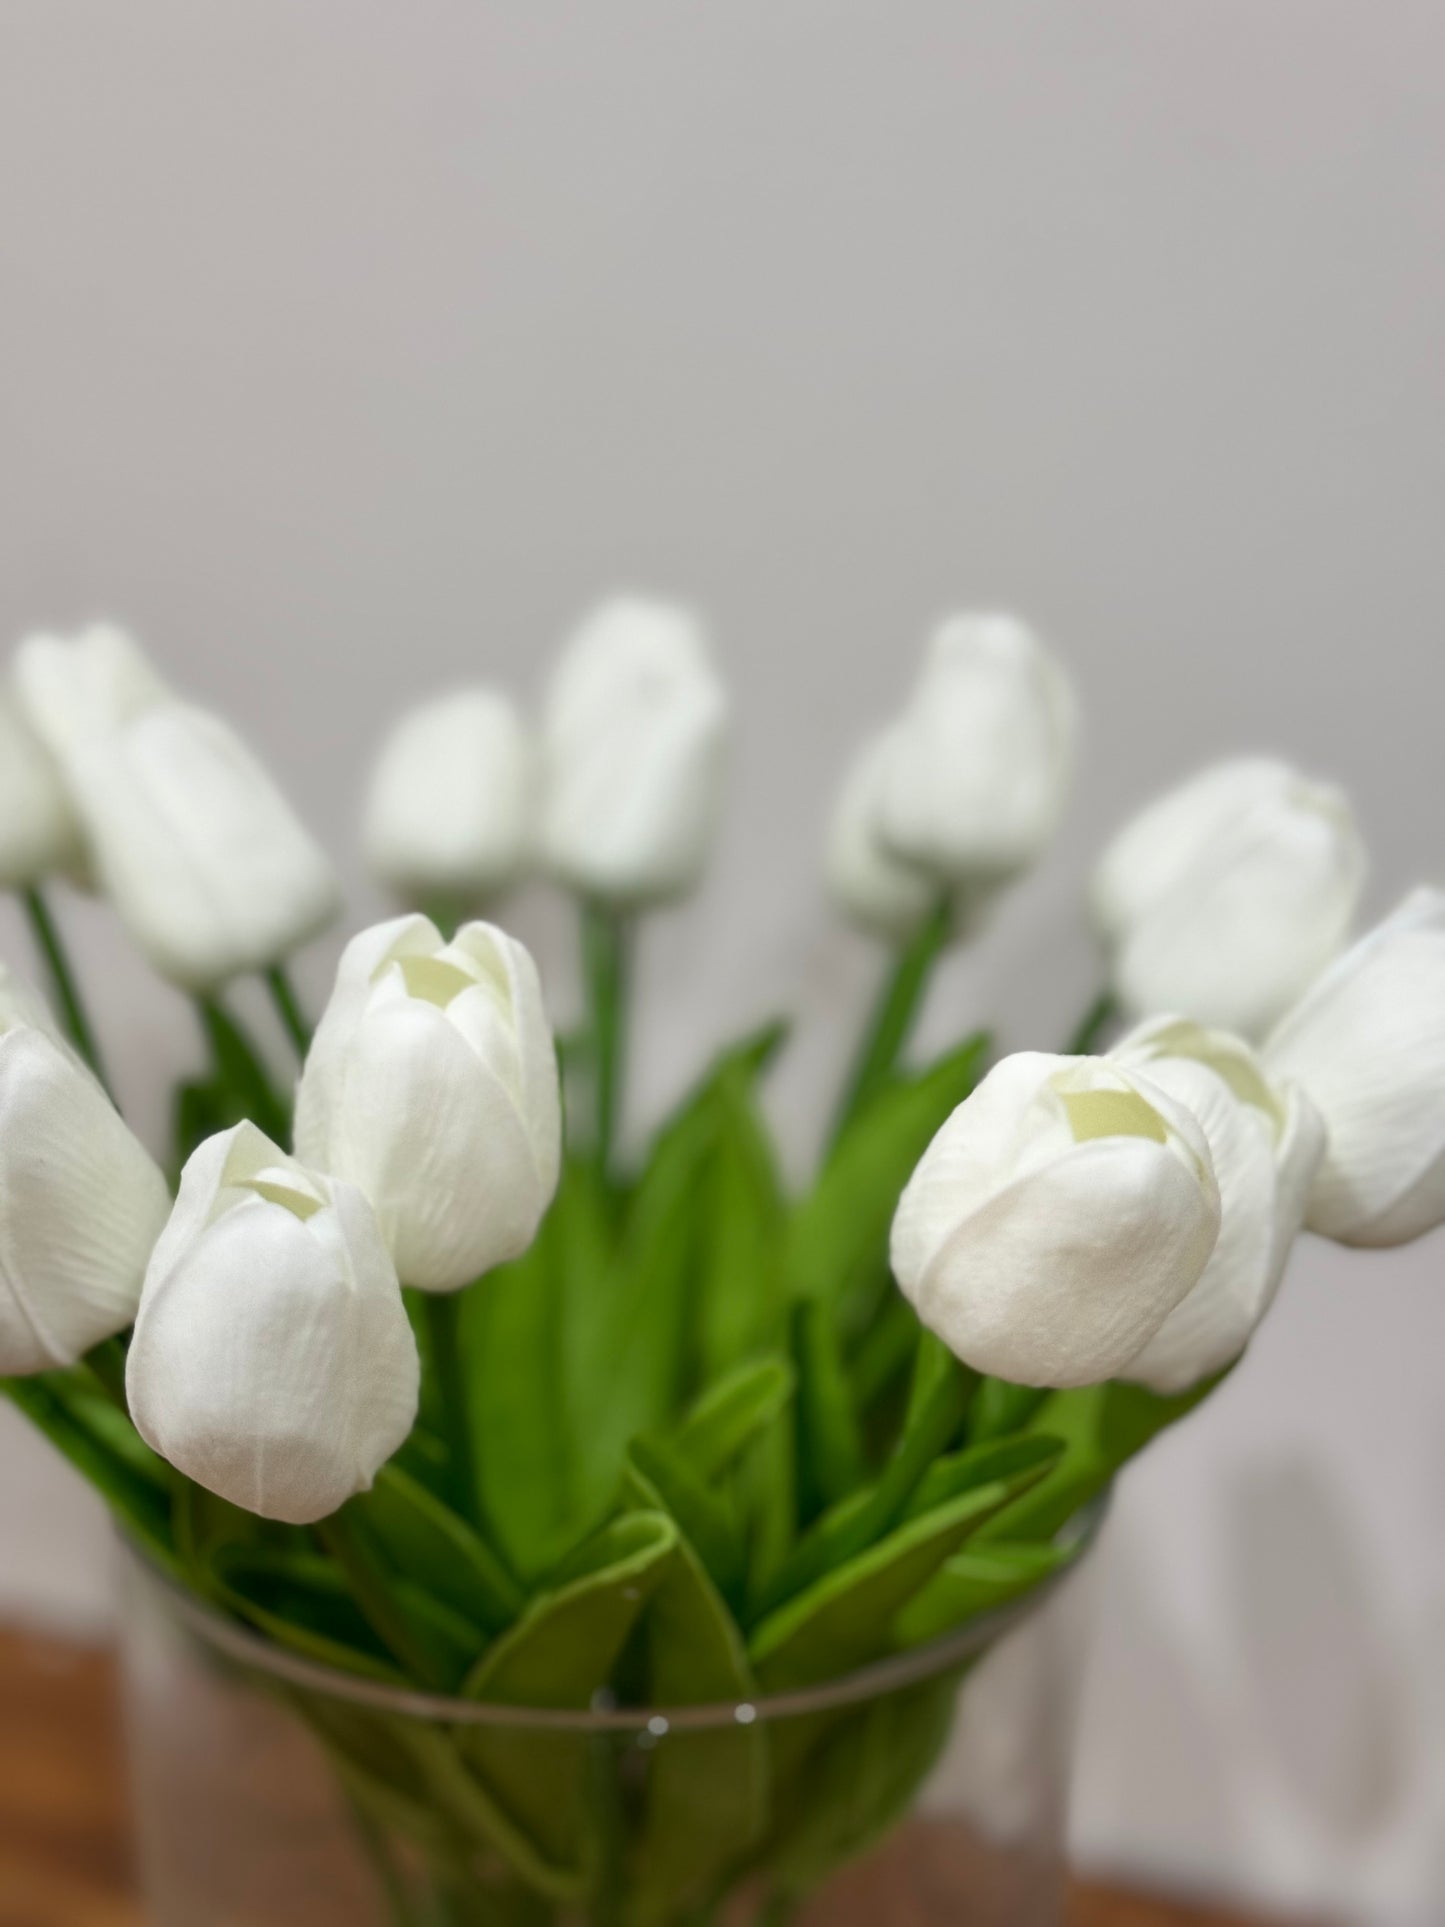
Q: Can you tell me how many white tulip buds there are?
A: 14